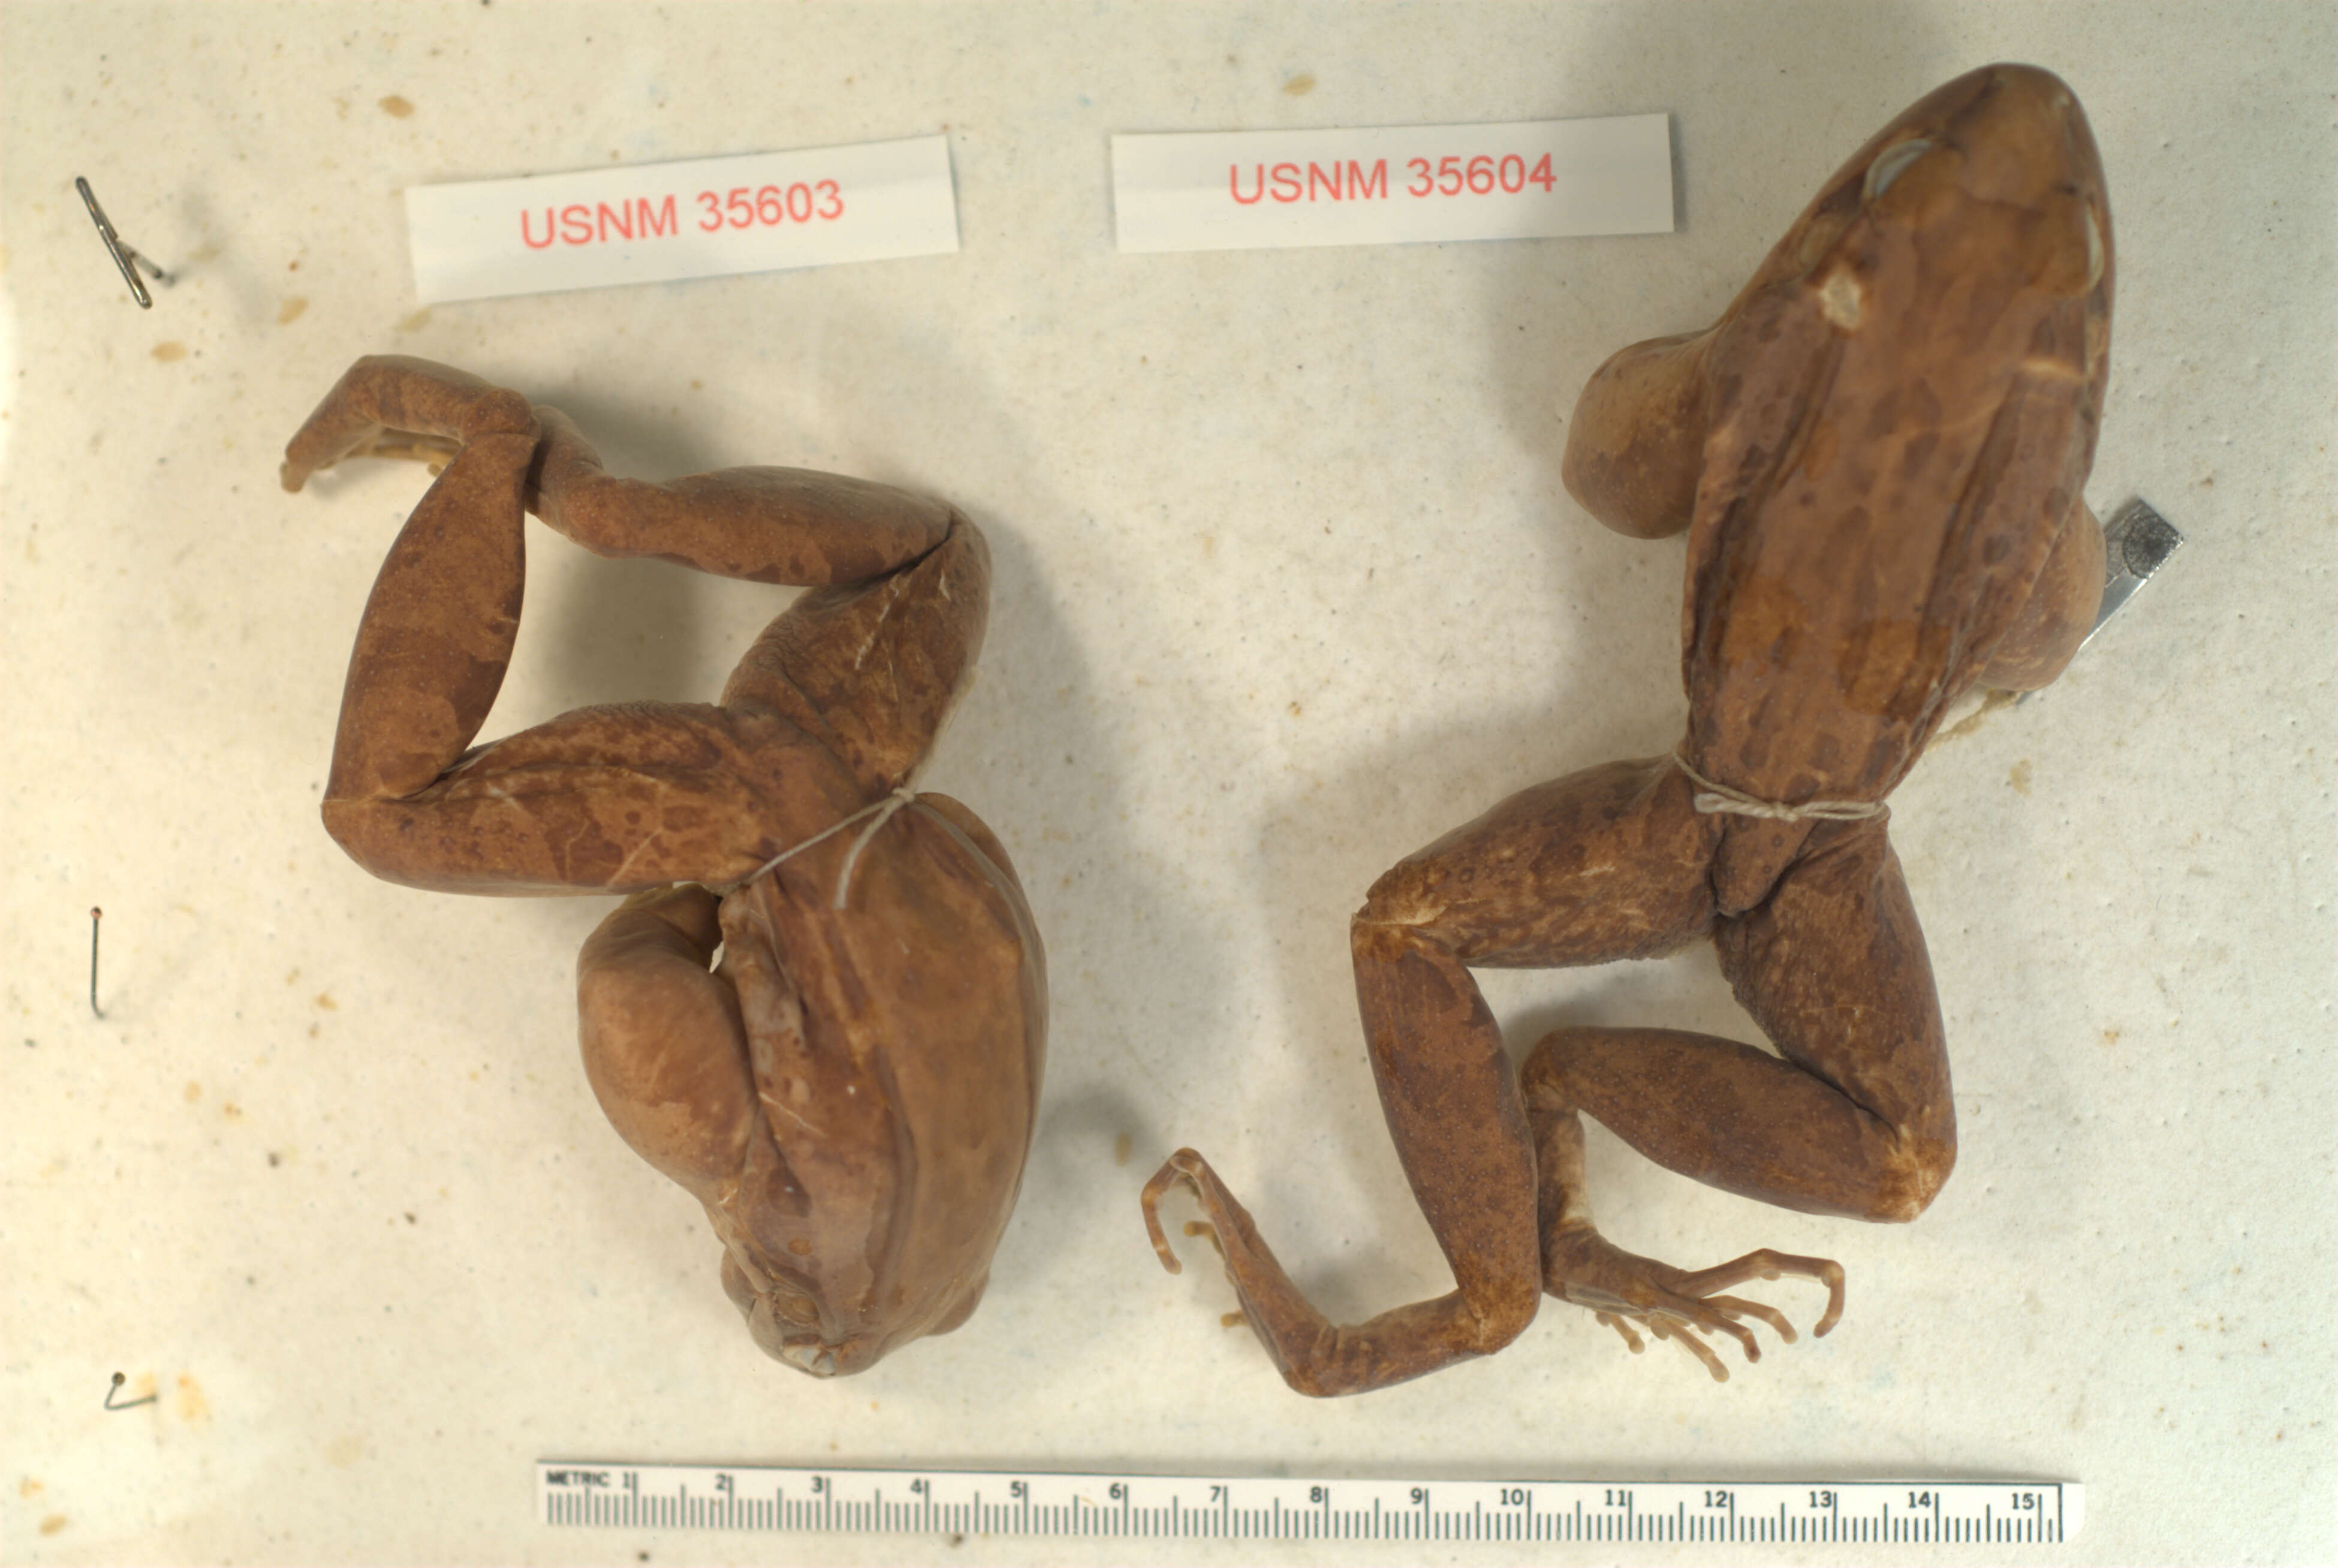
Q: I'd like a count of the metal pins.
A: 3